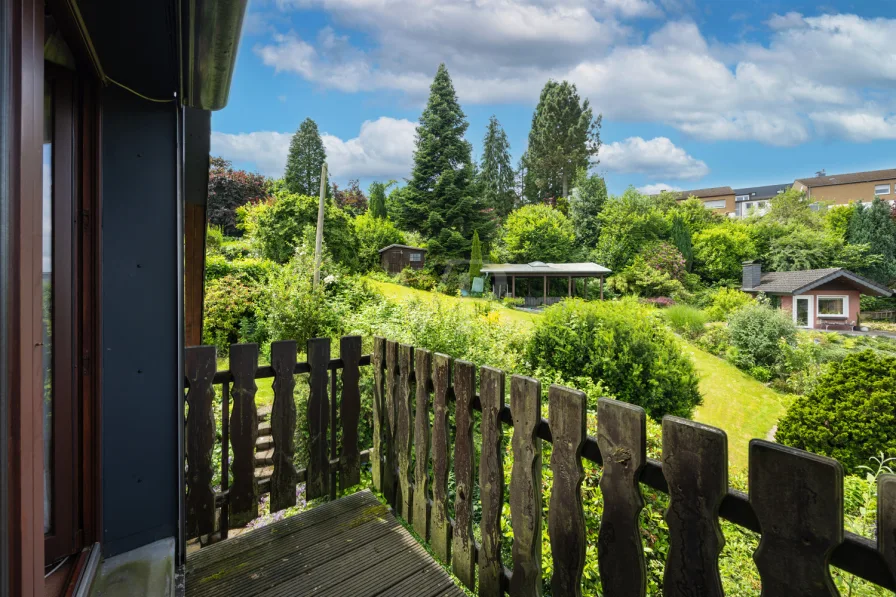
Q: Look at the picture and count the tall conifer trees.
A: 4